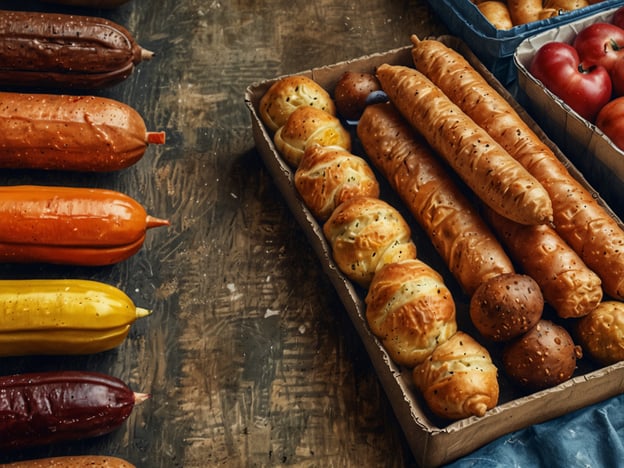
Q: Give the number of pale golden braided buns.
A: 6